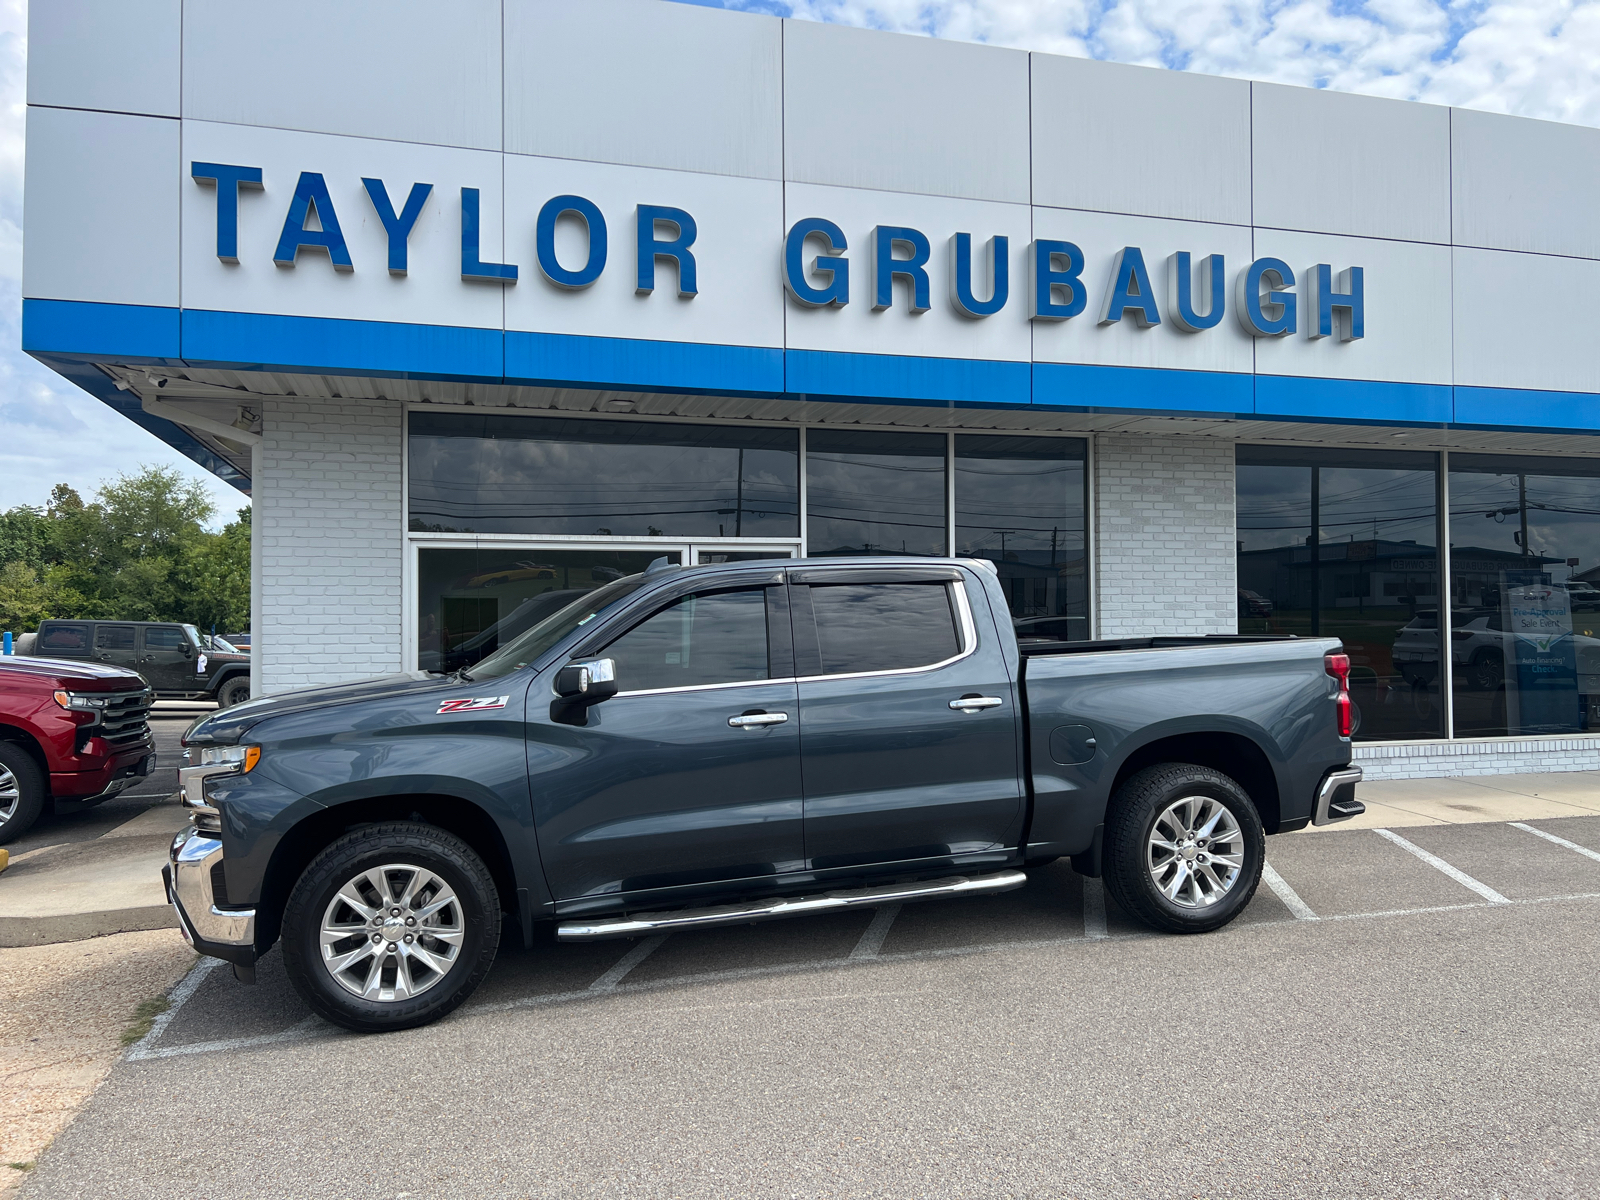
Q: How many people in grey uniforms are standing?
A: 0